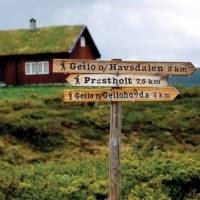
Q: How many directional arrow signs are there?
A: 3